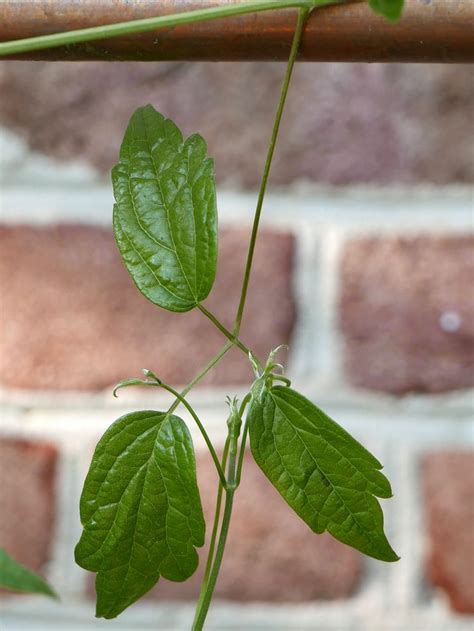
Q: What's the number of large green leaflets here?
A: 3